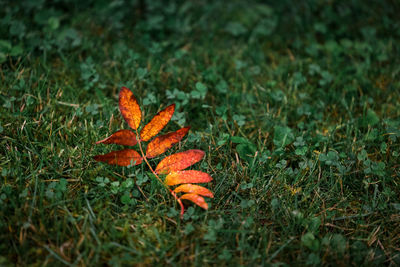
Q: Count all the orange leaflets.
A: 9